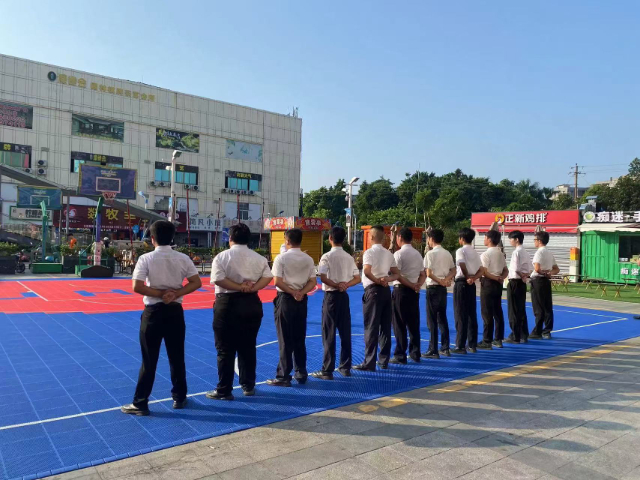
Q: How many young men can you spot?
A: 11